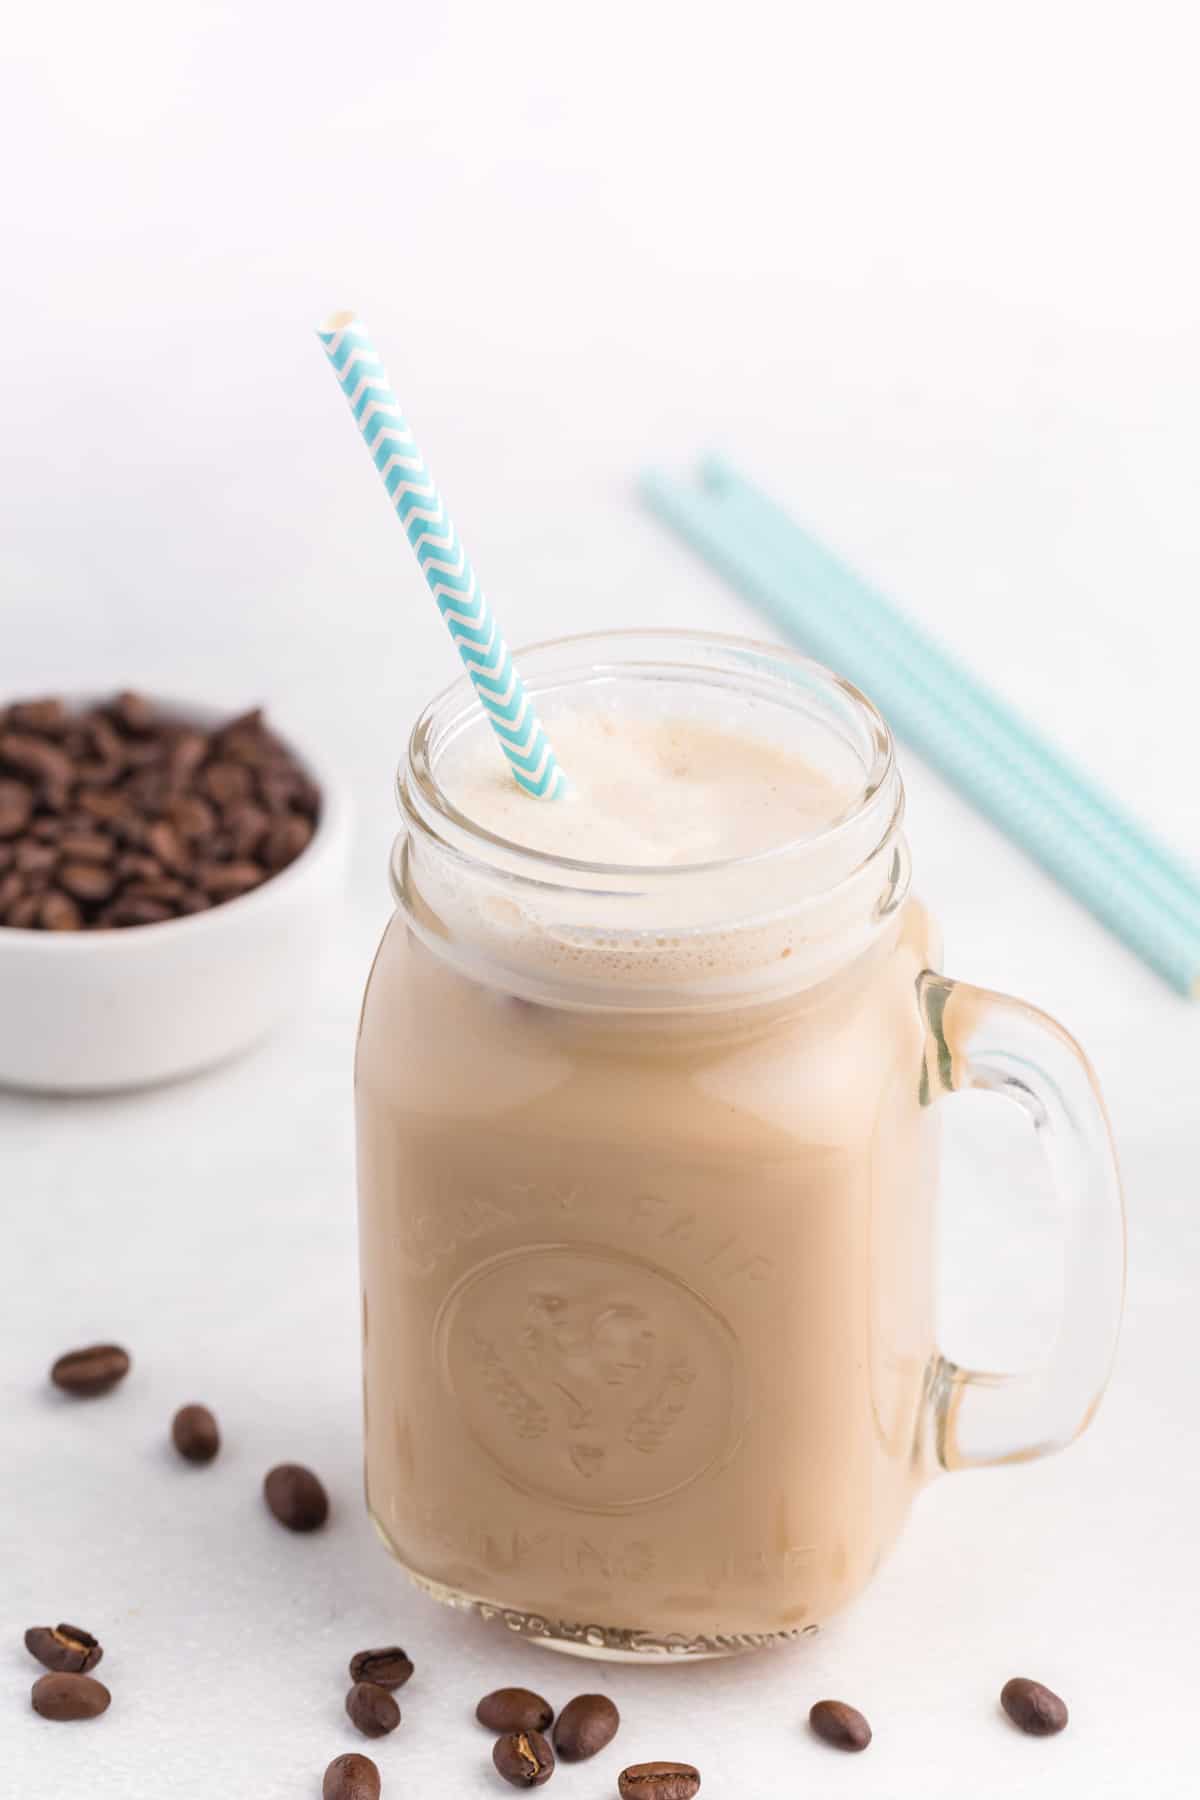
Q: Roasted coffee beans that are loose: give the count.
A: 14